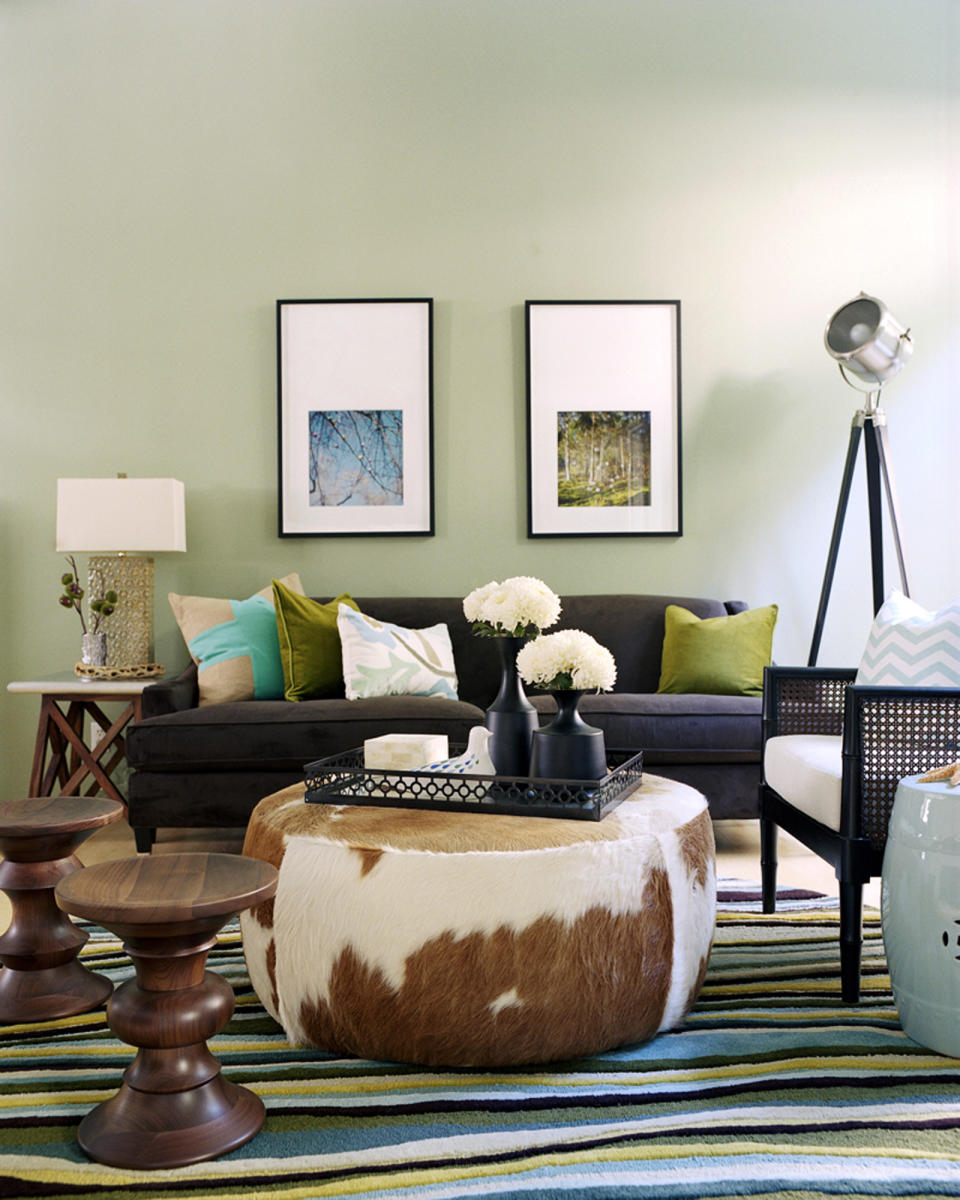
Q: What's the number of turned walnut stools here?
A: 2